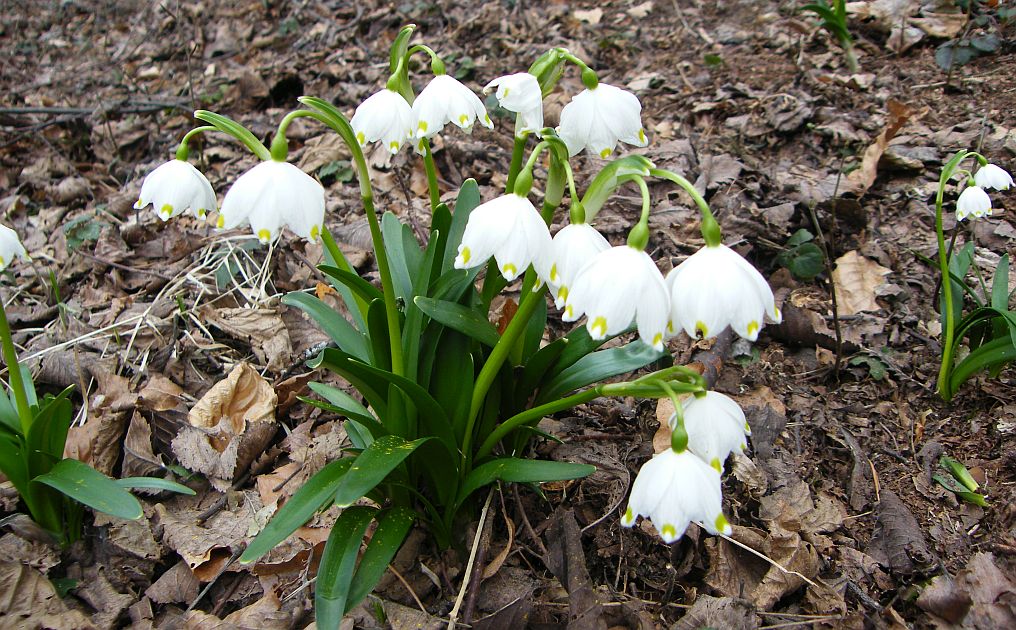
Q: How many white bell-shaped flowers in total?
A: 15